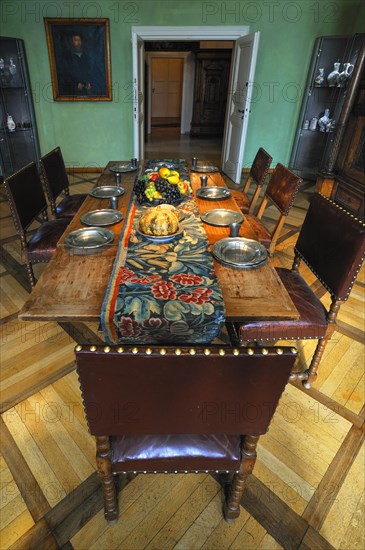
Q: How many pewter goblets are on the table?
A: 6